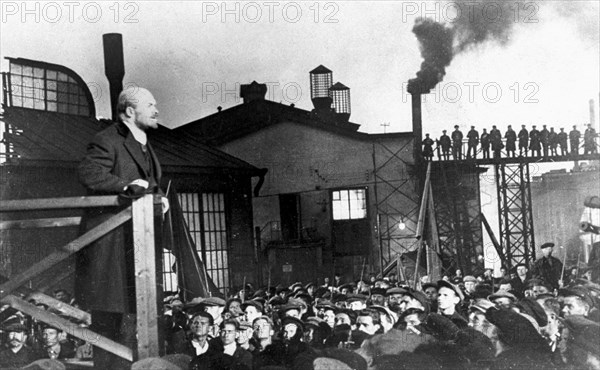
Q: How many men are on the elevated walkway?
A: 14